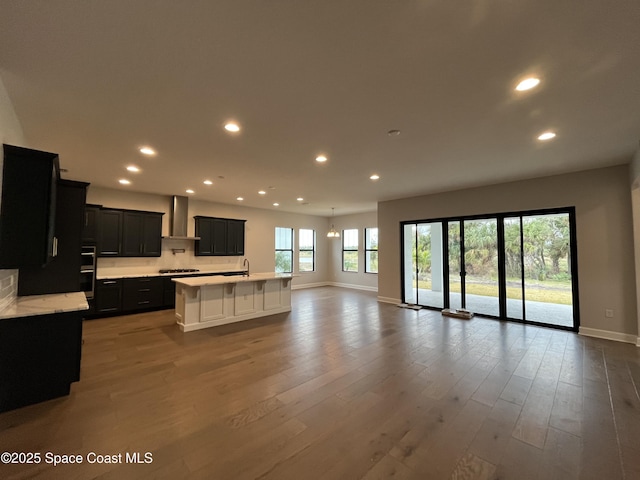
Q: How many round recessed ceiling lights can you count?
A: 14